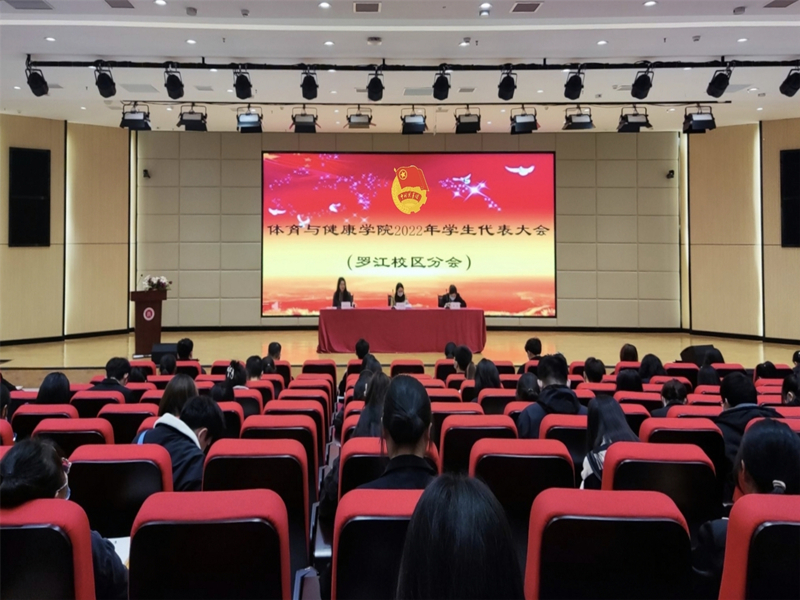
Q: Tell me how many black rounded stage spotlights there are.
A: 12